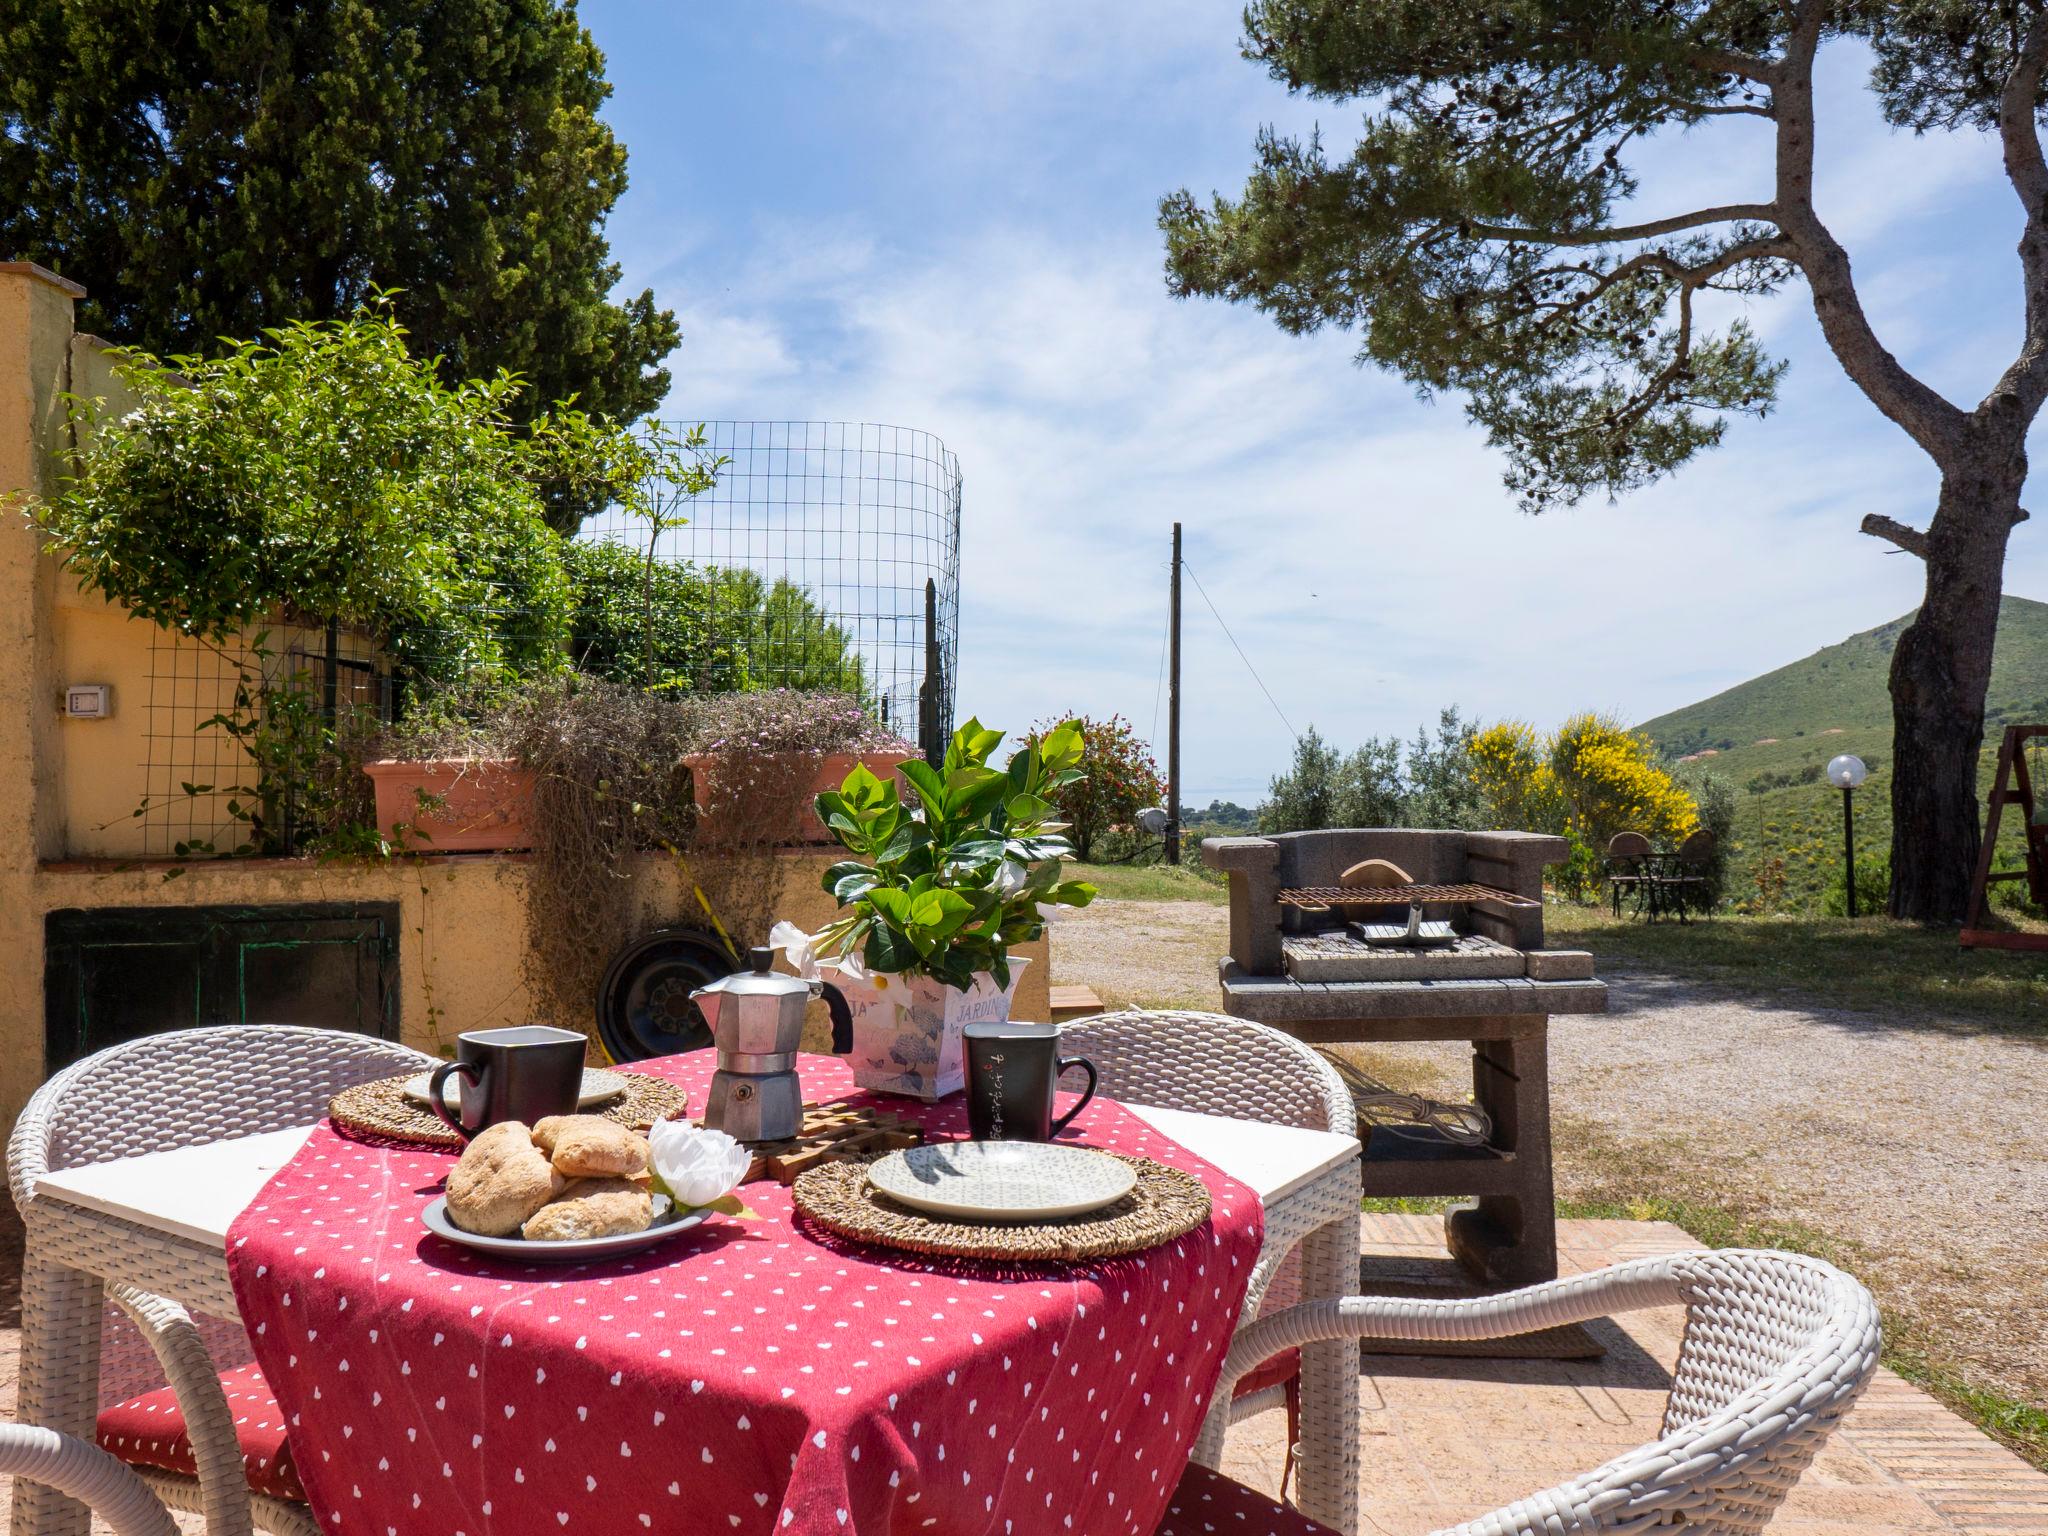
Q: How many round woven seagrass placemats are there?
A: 2